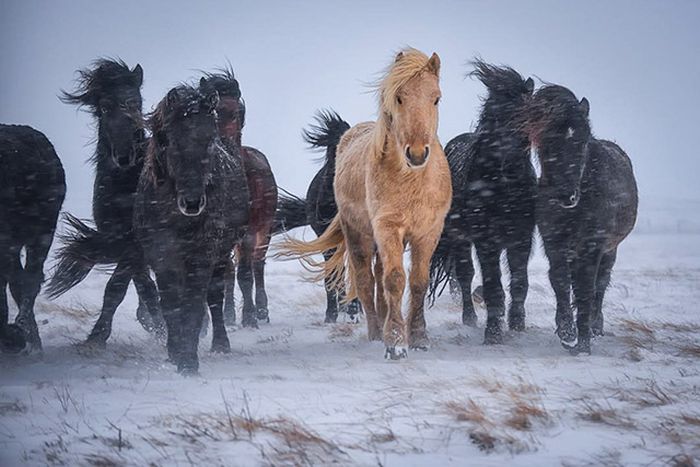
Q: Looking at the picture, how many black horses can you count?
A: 6